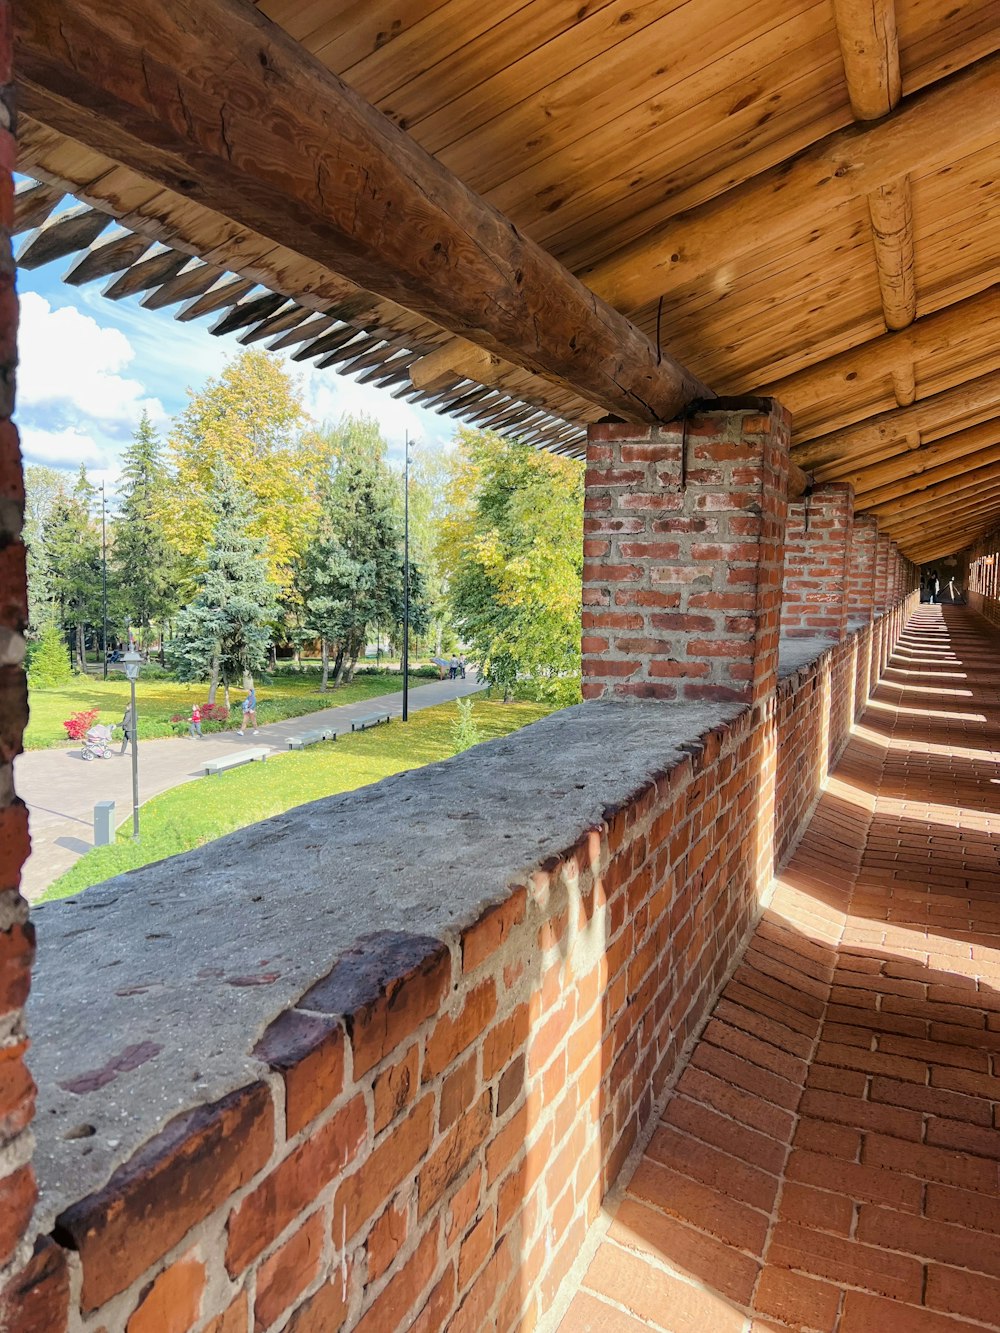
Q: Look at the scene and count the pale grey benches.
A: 3